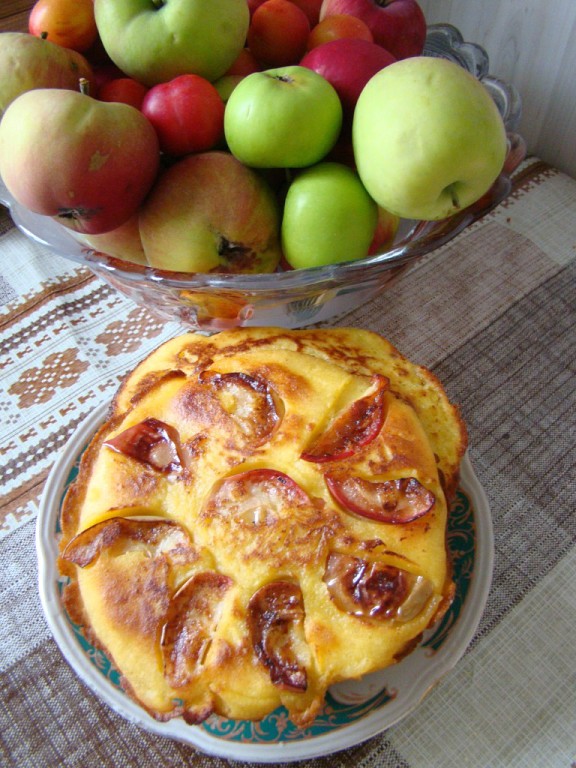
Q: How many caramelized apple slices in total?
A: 9